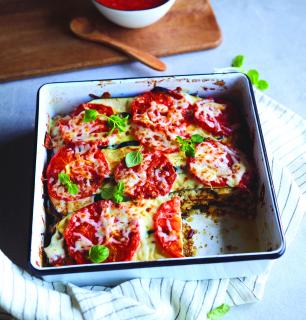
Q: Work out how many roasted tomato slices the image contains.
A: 8